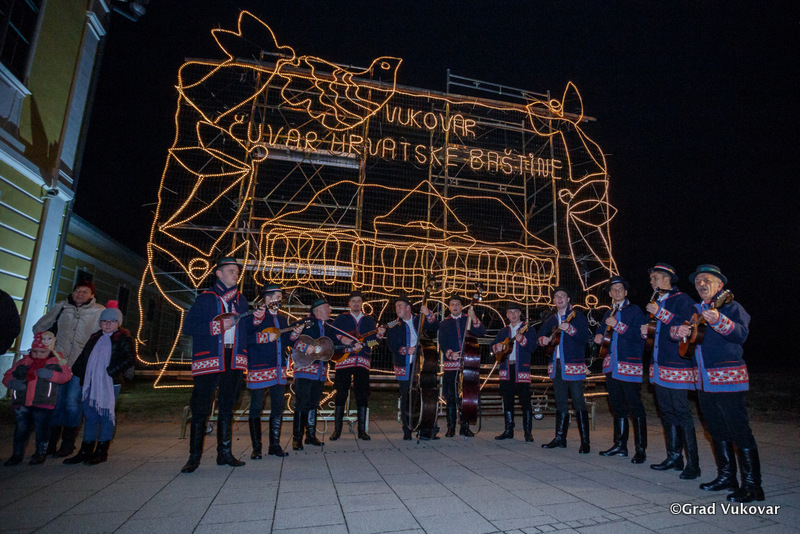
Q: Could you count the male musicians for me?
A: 11